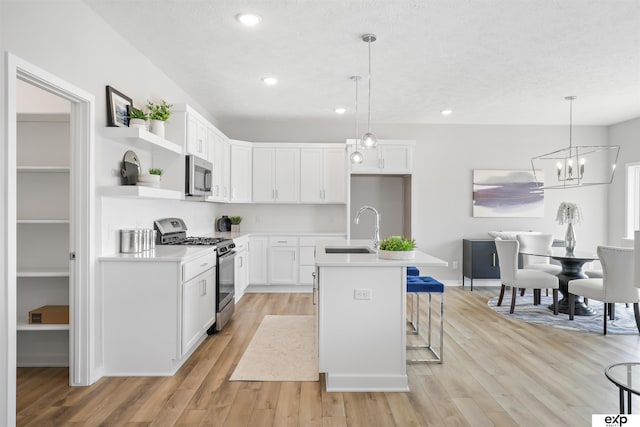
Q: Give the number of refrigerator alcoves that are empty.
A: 1